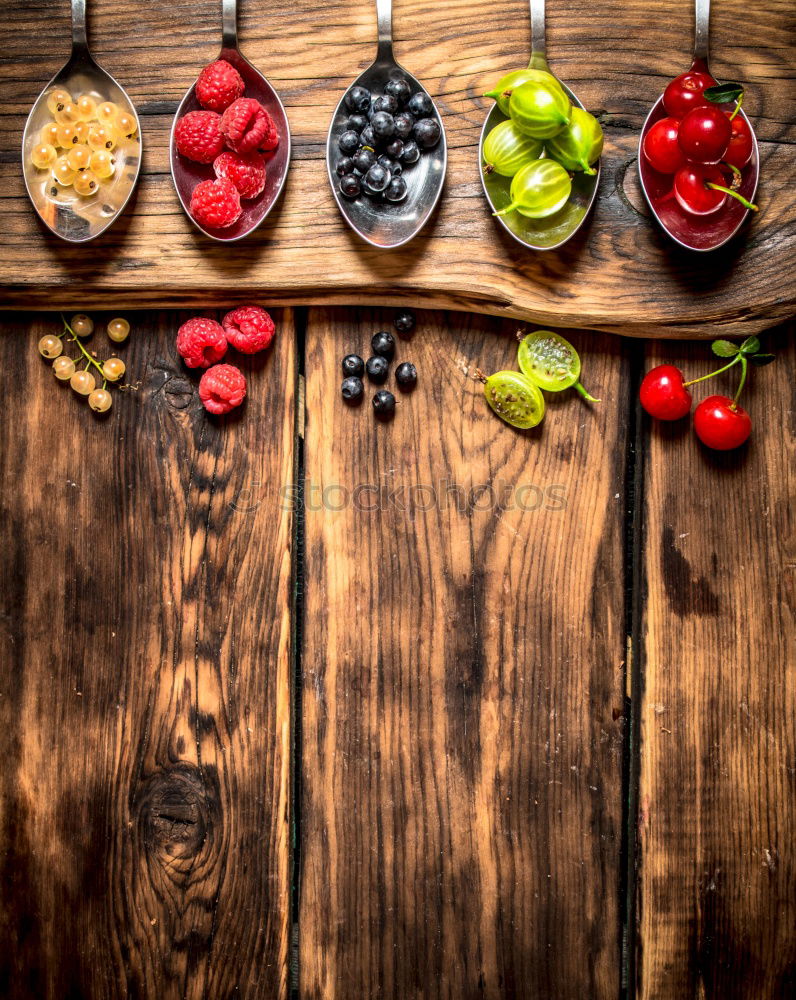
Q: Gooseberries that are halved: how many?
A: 2